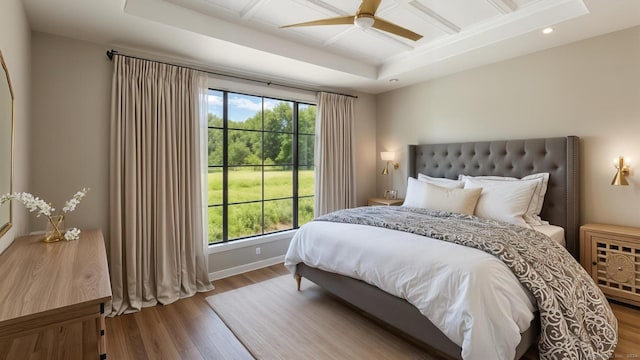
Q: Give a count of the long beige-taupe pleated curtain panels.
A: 2